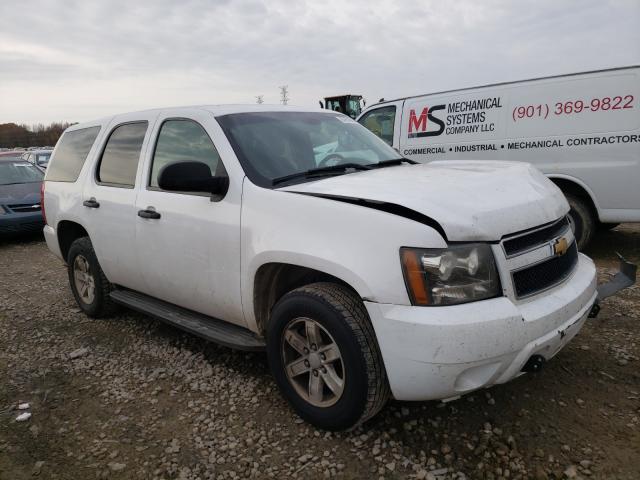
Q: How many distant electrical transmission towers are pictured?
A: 2